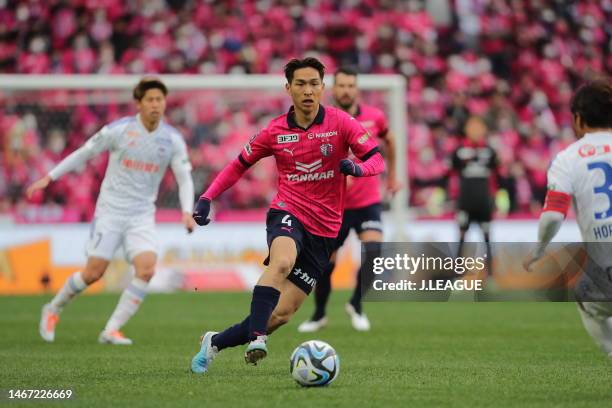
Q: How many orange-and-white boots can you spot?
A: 2